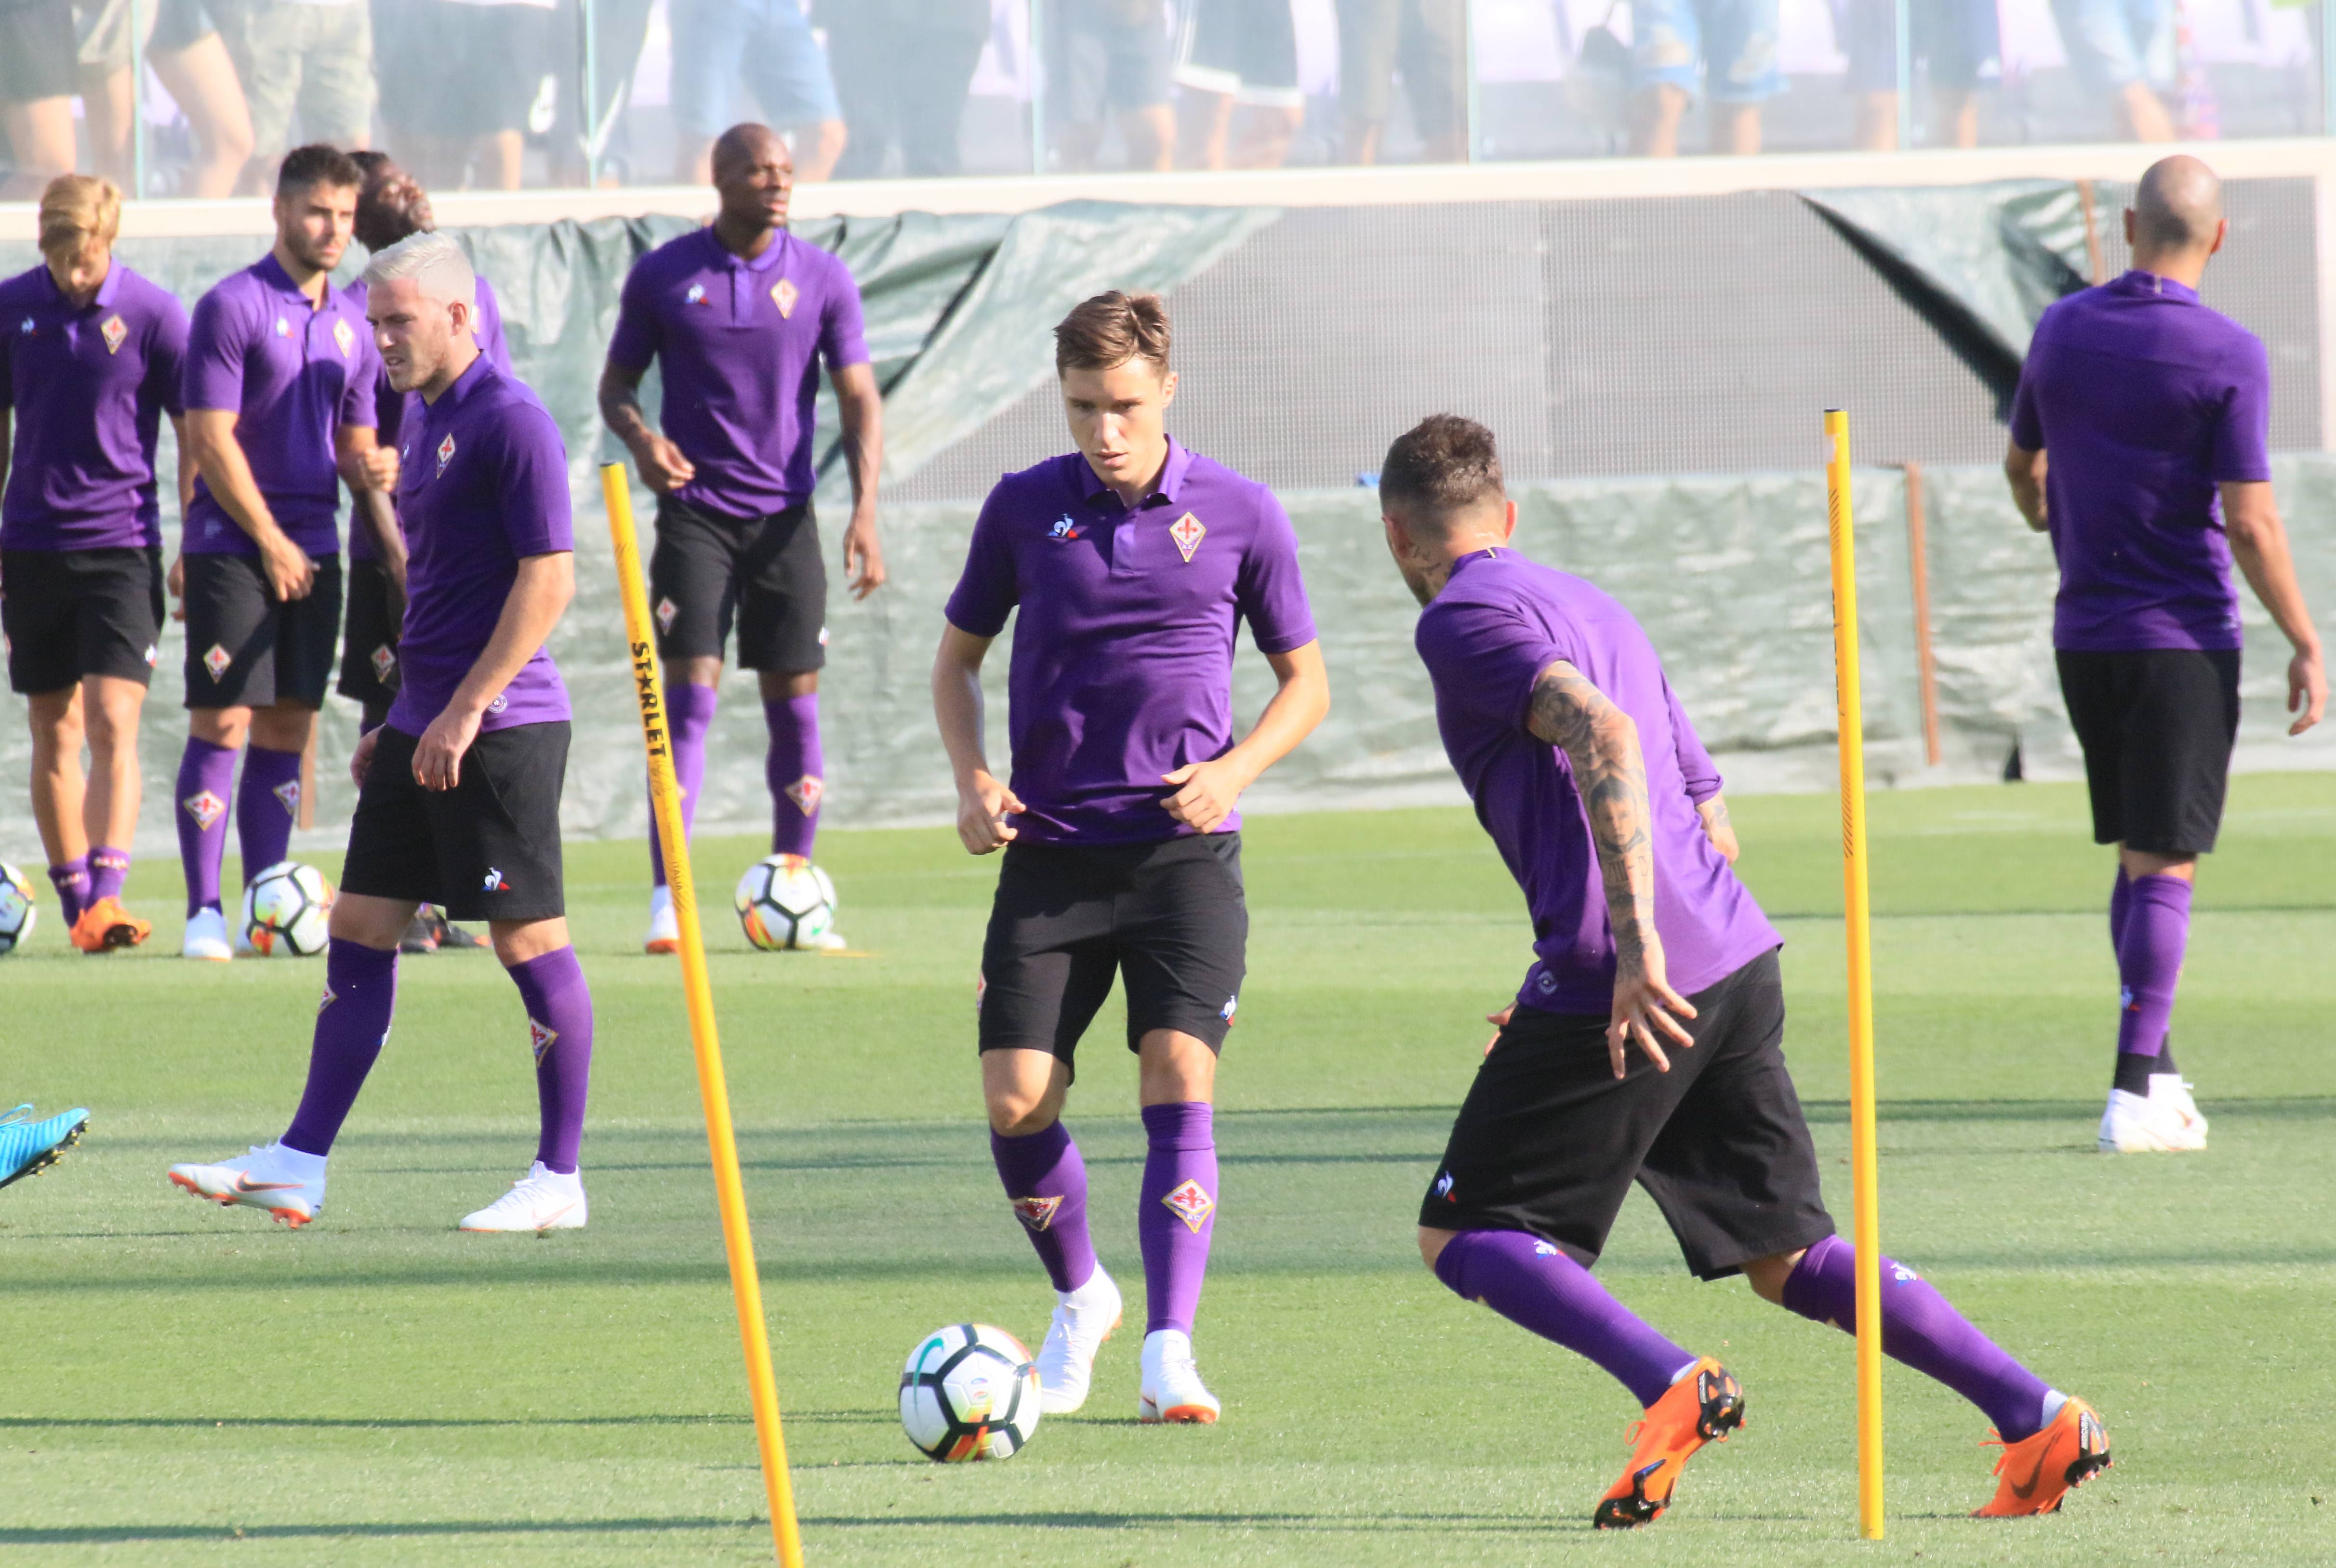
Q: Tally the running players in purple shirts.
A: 1